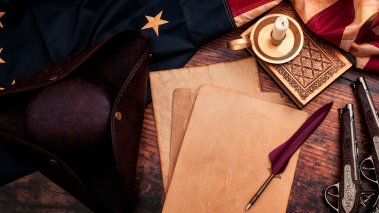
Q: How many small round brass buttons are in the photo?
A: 3